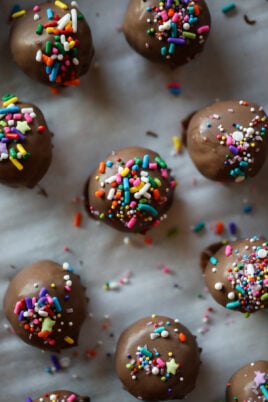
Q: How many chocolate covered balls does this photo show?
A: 10